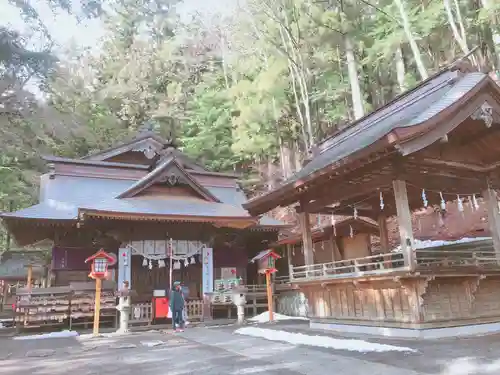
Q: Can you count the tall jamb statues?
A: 0